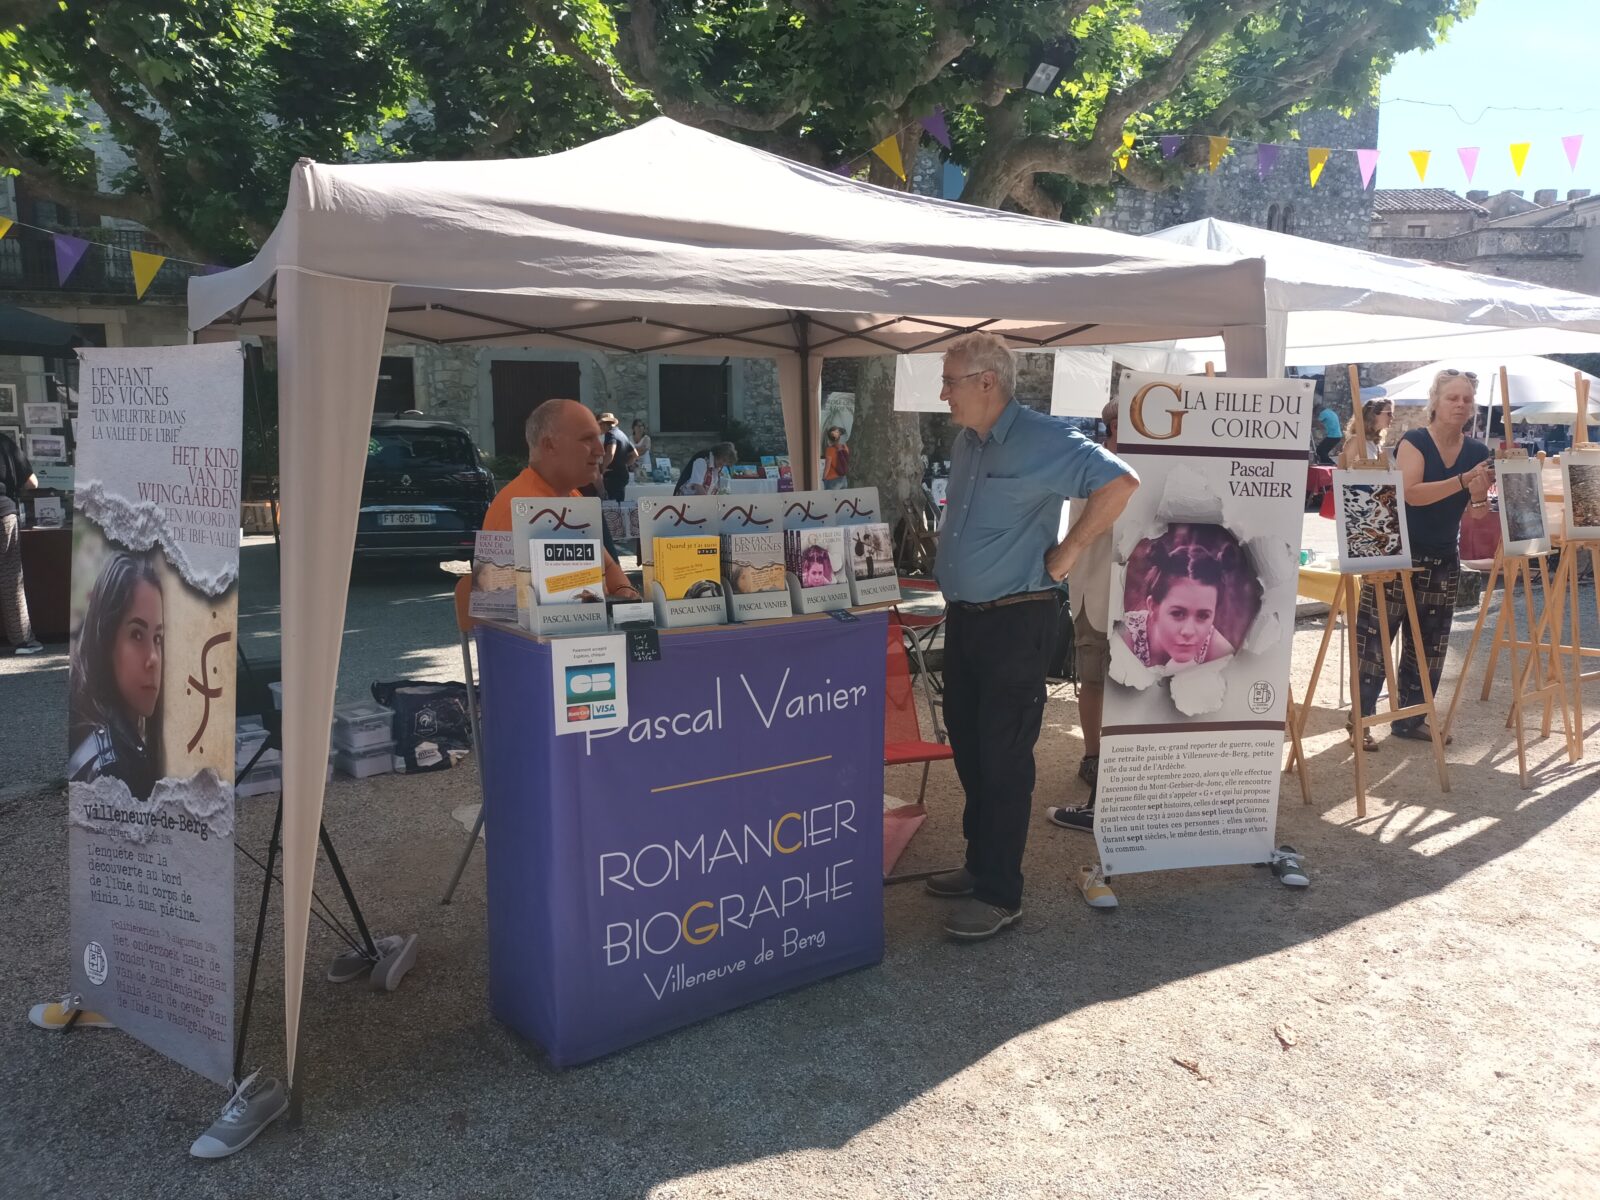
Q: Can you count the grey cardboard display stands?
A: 5